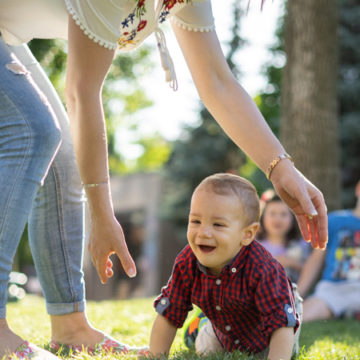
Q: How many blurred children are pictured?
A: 2